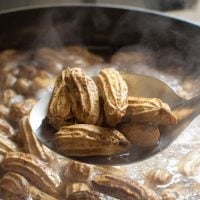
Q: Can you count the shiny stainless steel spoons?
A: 1